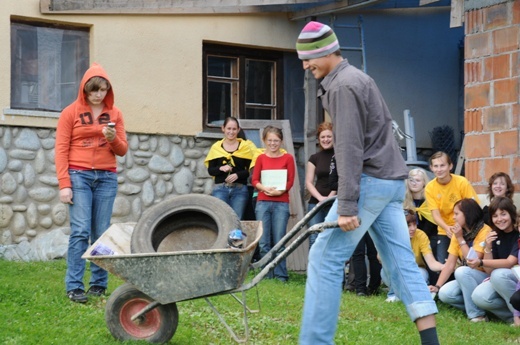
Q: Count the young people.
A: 11